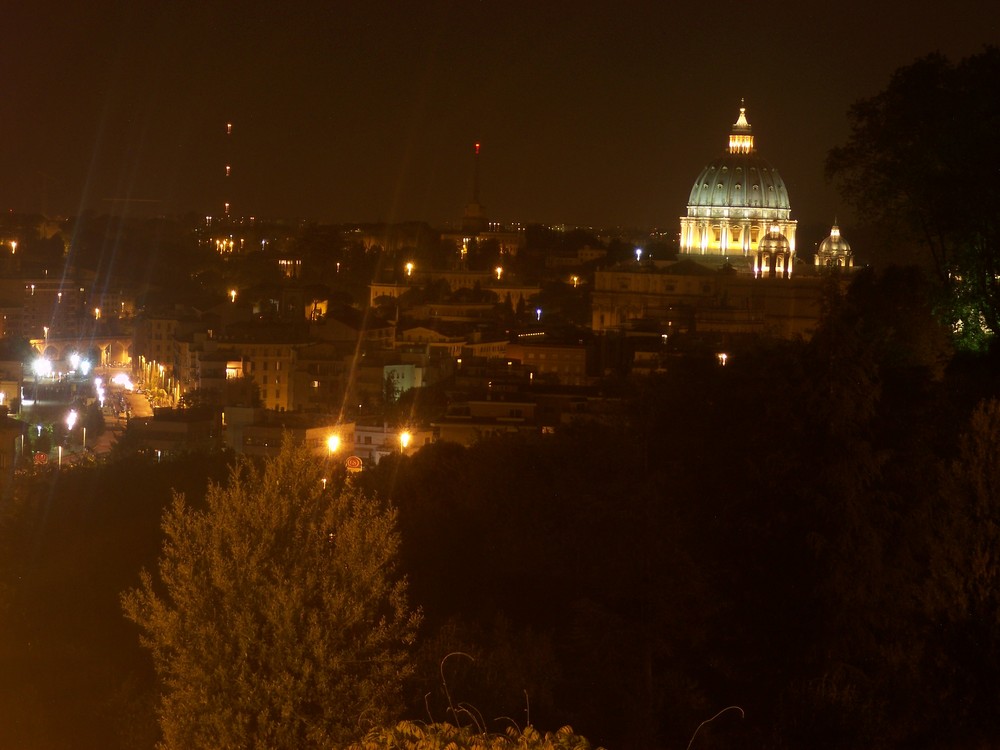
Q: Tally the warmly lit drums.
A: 3